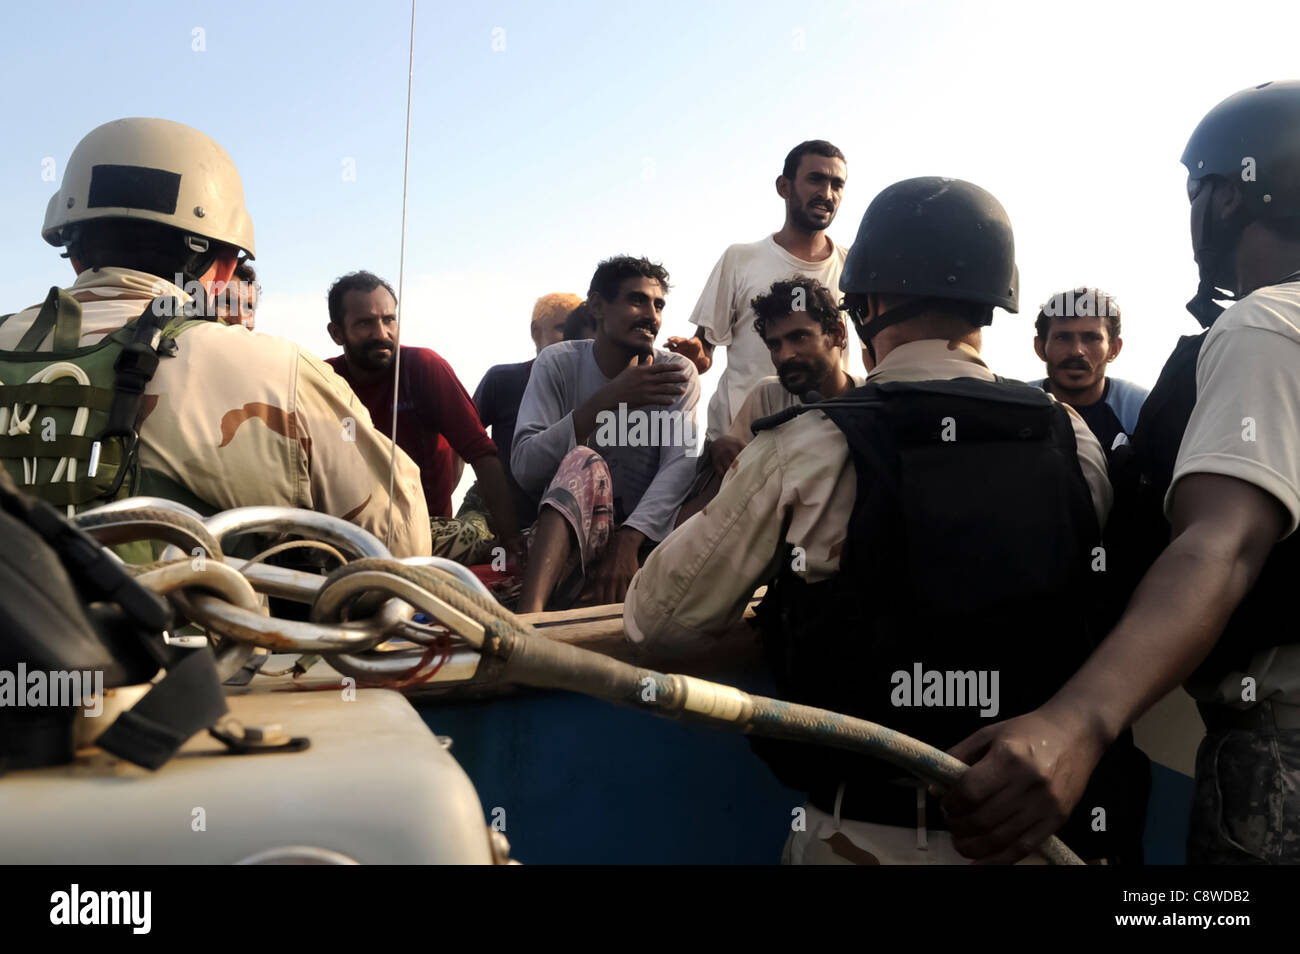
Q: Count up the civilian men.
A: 8